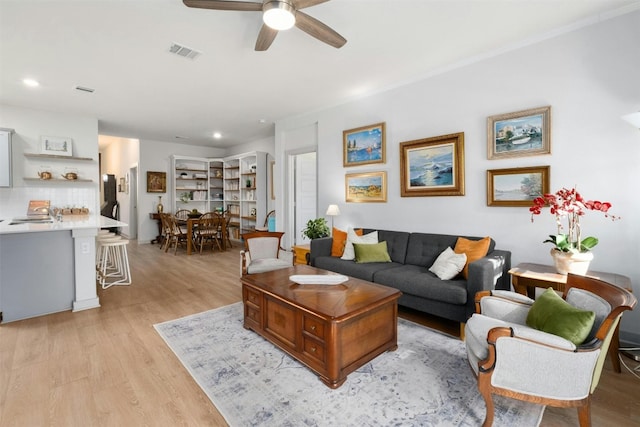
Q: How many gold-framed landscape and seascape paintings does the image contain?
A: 5